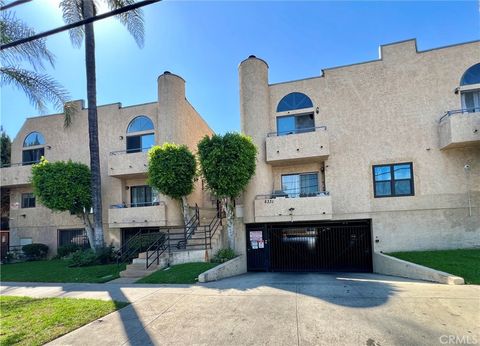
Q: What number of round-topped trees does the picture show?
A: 3